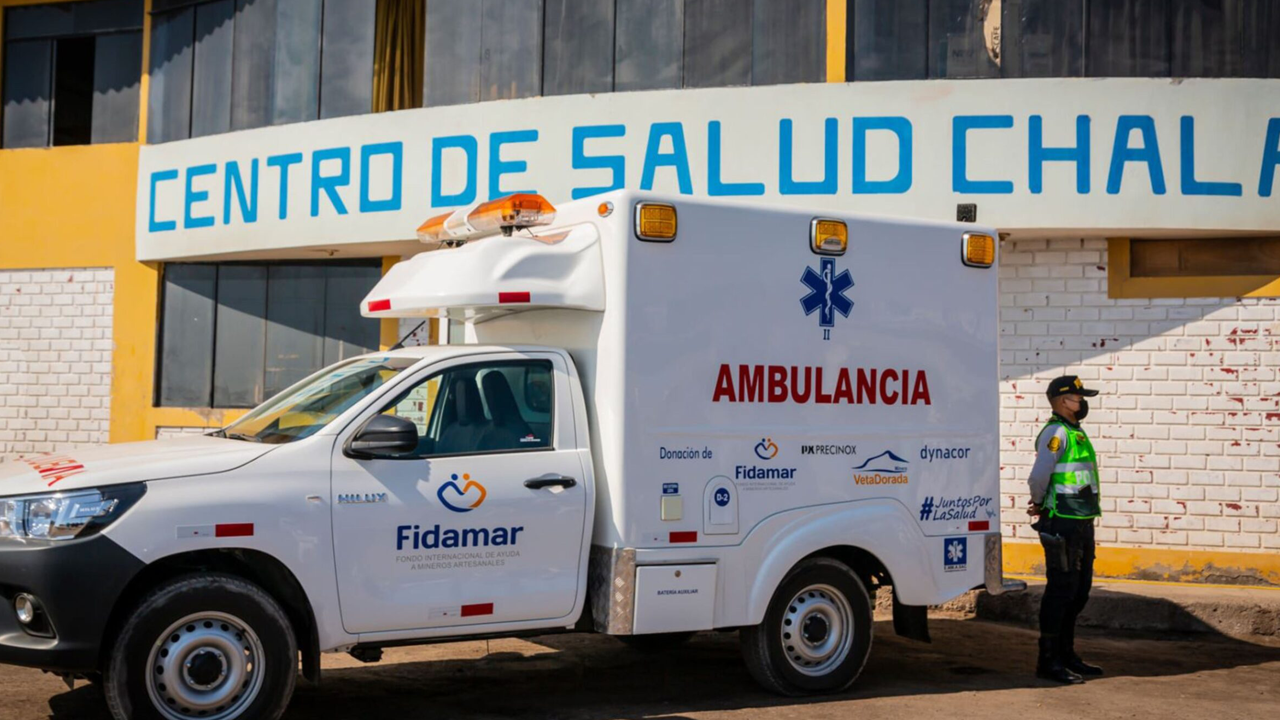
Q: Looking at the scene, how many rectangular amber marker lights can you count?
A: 3